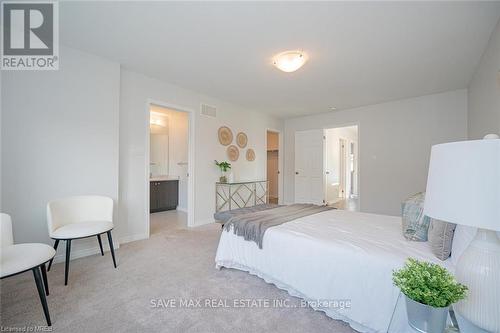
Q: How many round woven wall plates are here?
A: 4